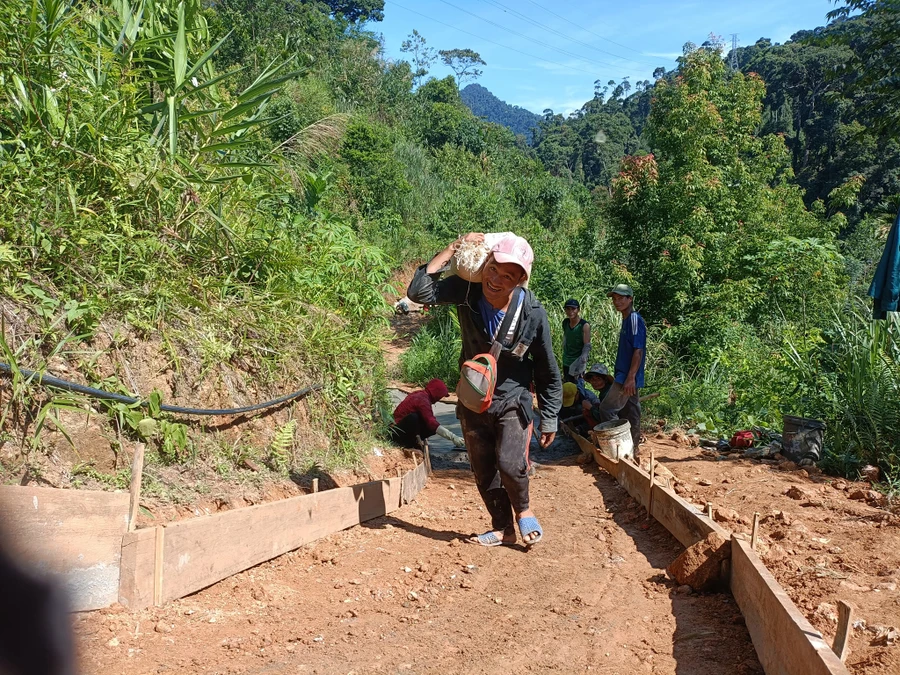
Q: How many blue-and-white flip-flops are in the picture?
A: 2